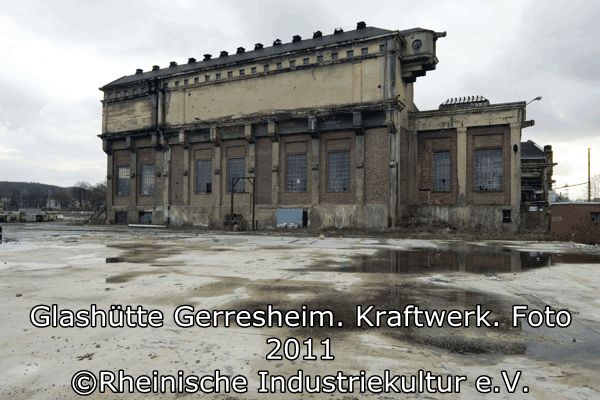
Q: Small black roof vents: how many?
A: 13